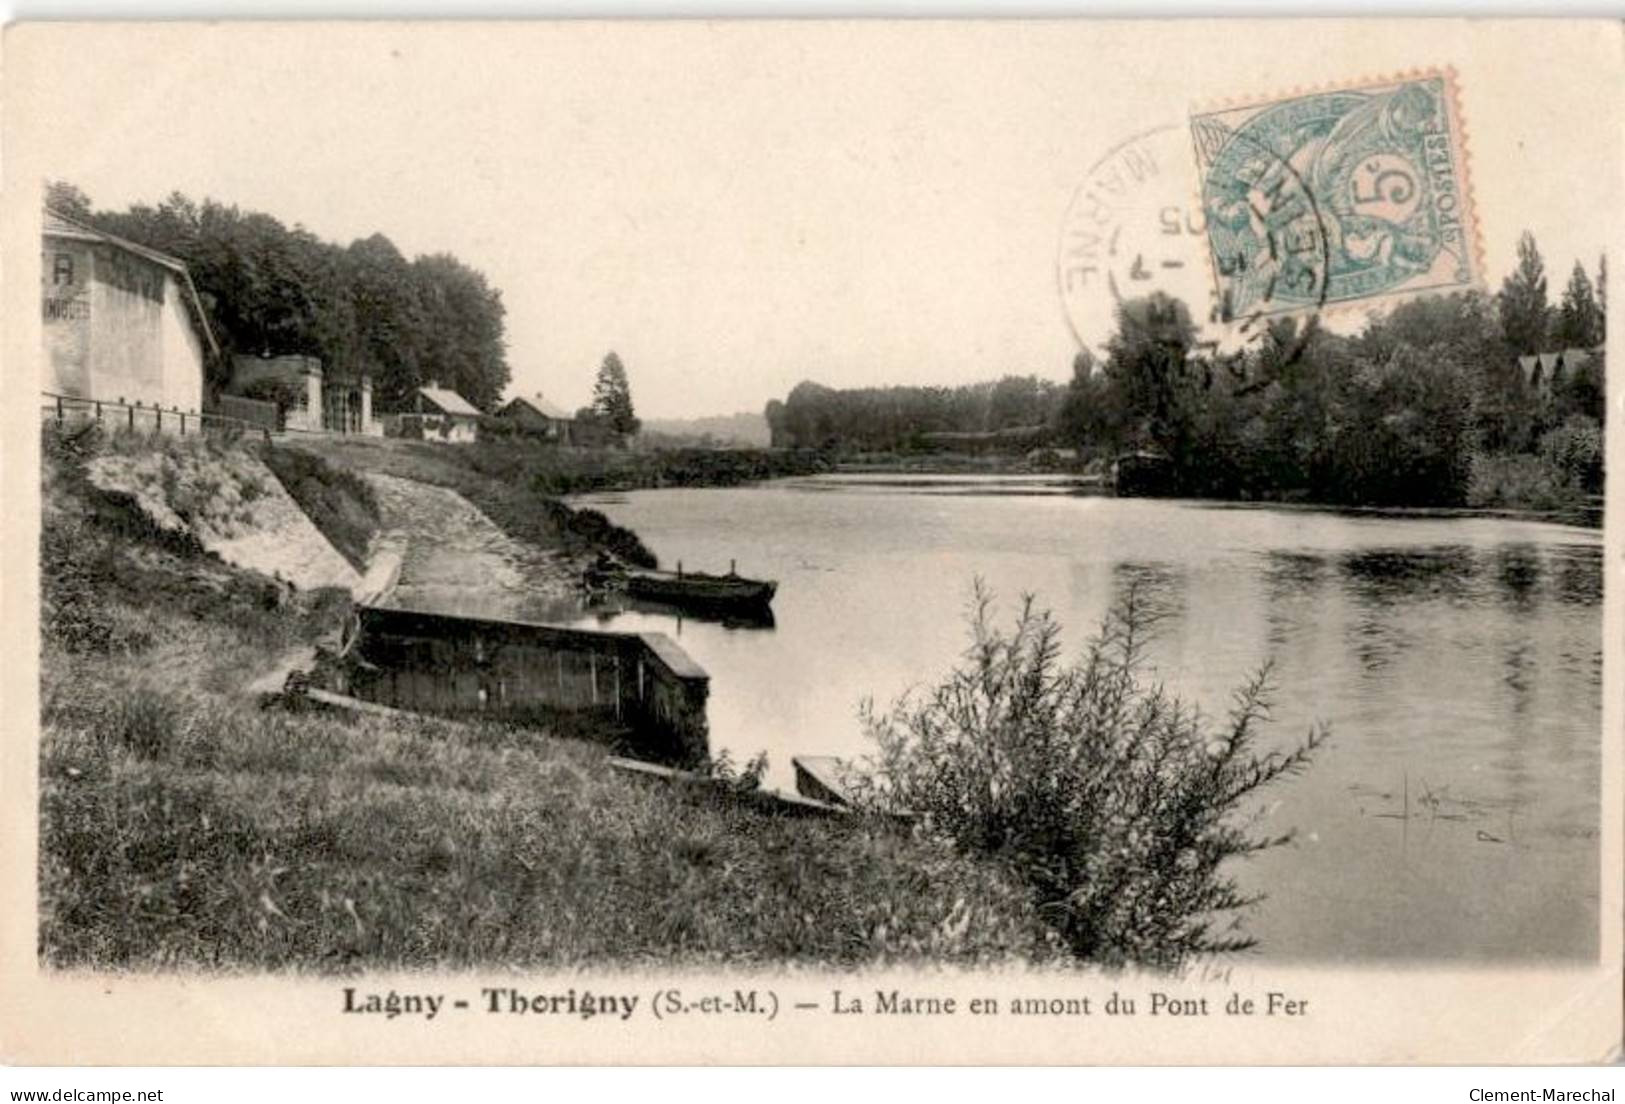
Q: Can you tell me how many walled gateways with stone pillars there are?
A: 1